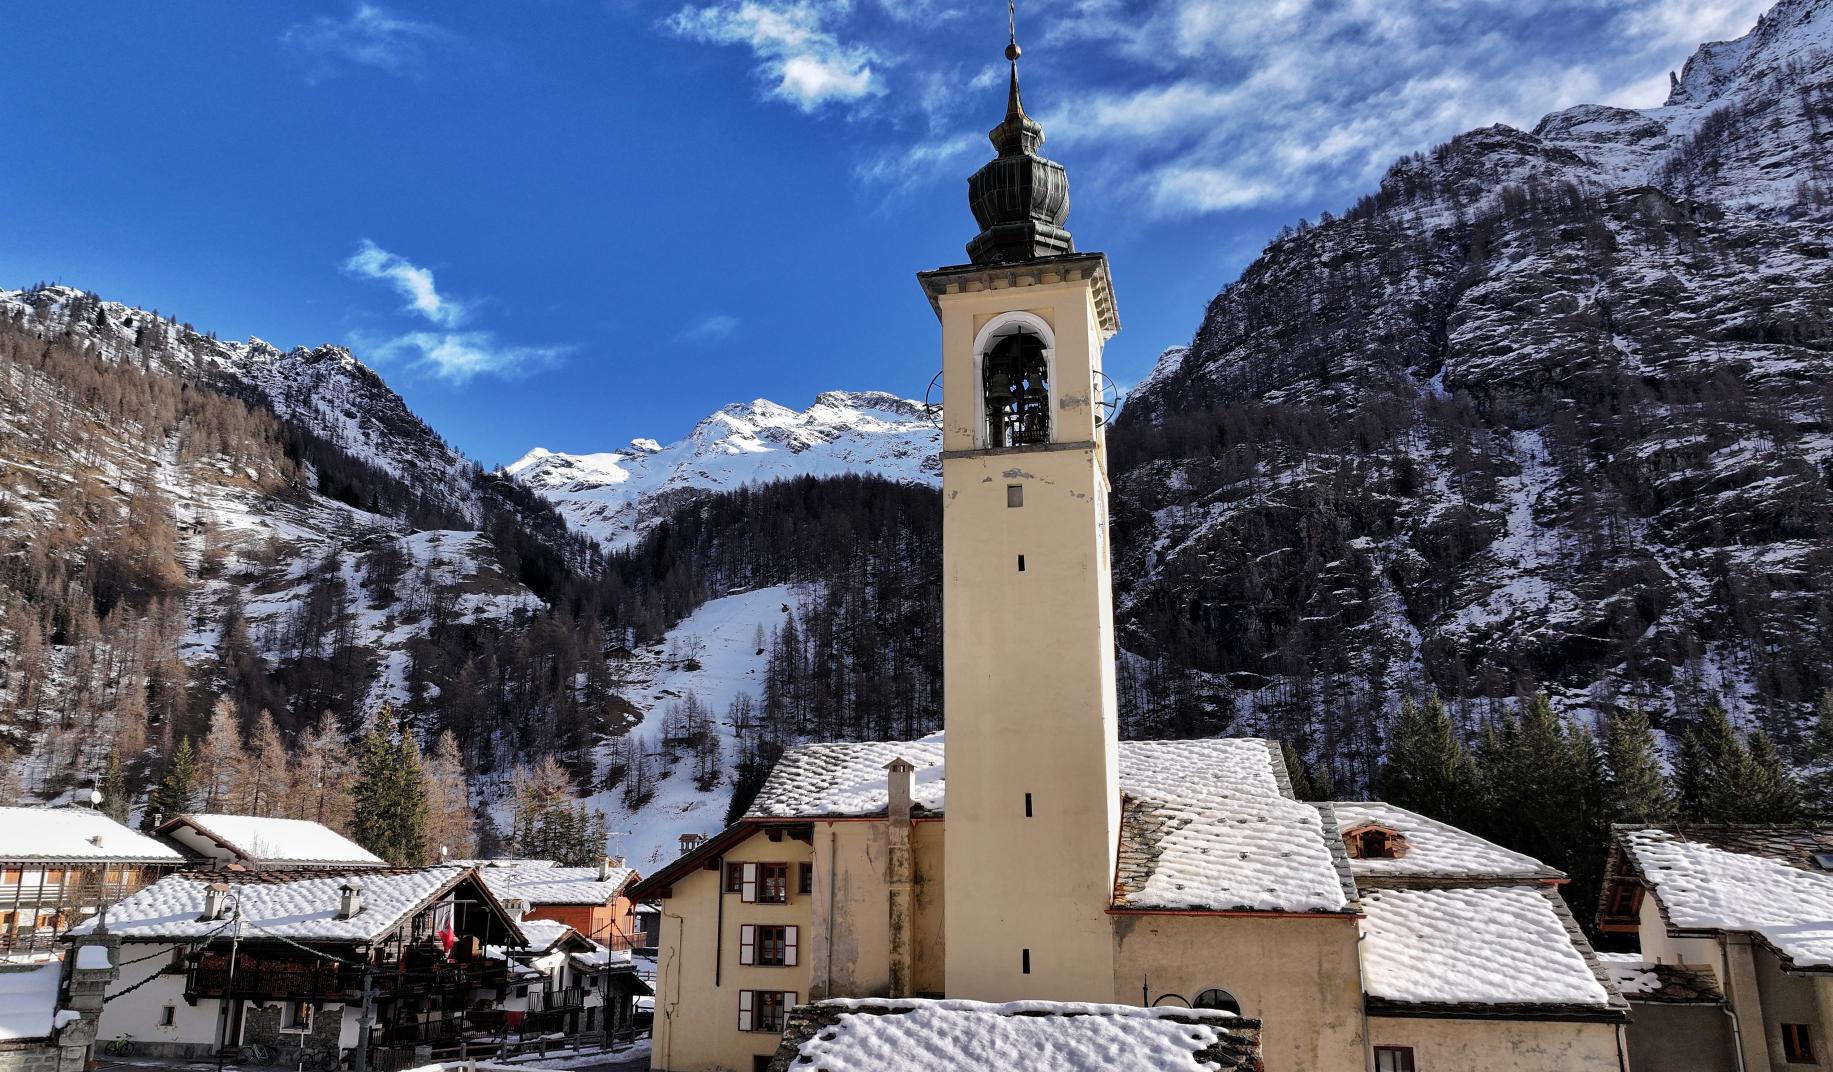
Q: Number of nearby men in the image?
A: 0